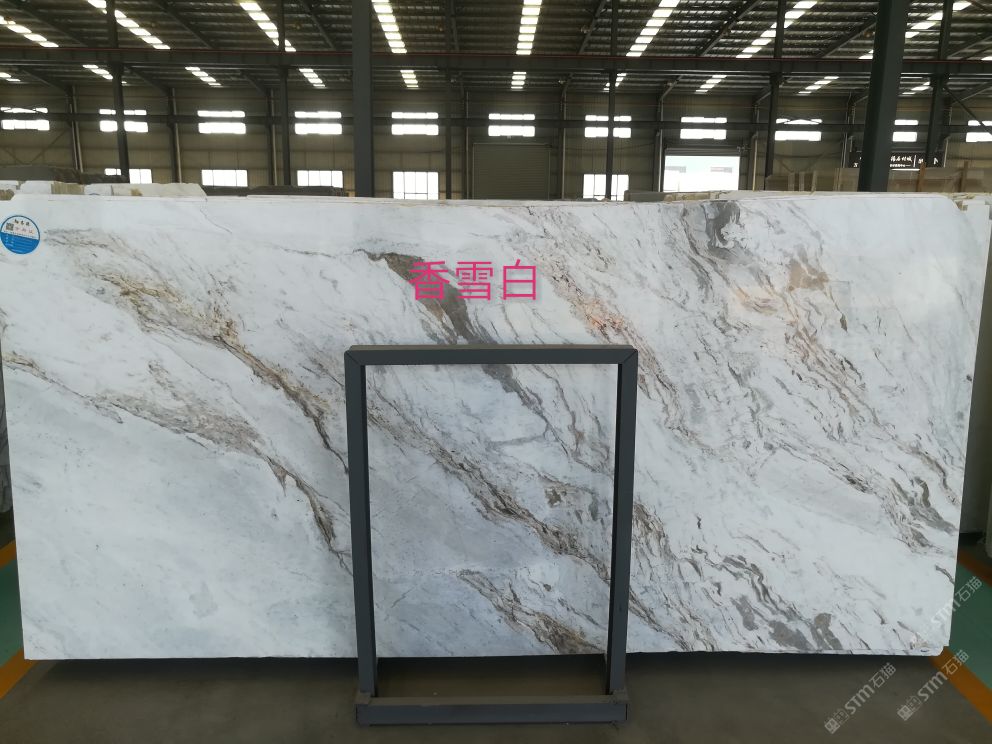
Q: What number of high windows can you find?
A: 11